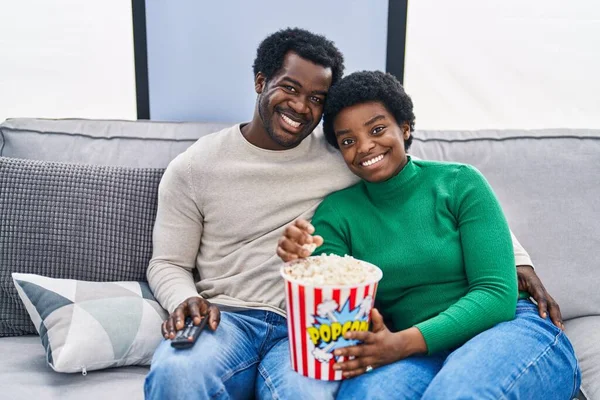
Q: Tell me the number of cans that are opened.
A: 0